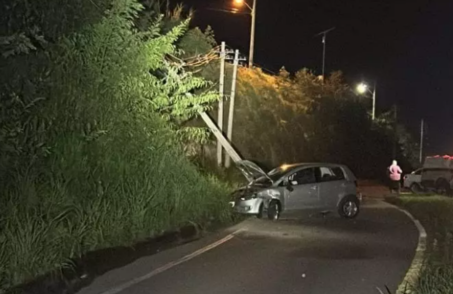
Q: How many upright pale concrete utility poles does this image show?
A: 2